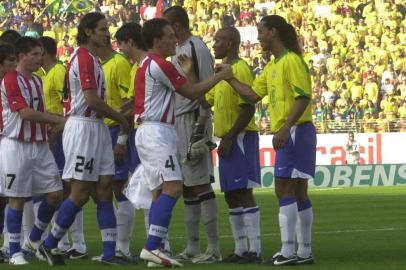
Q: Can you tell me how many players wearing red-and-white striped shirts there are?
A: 3